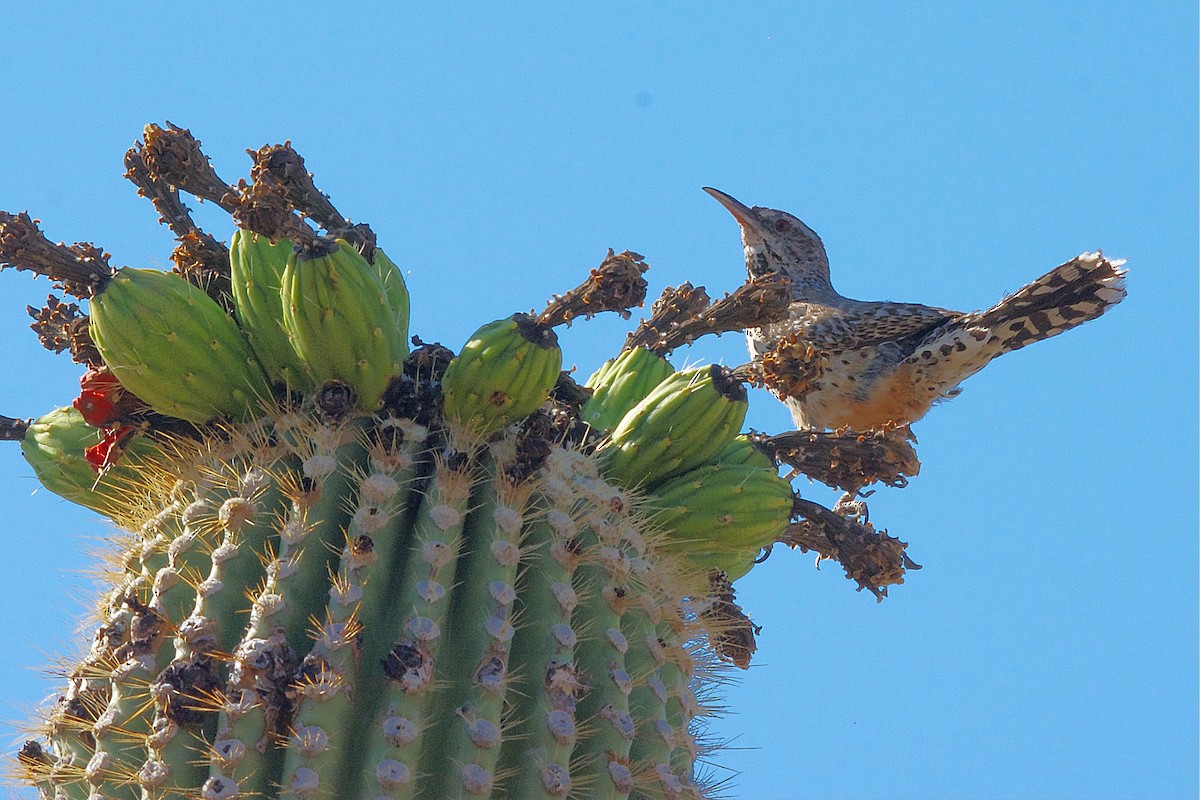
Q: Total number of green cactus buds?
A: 11